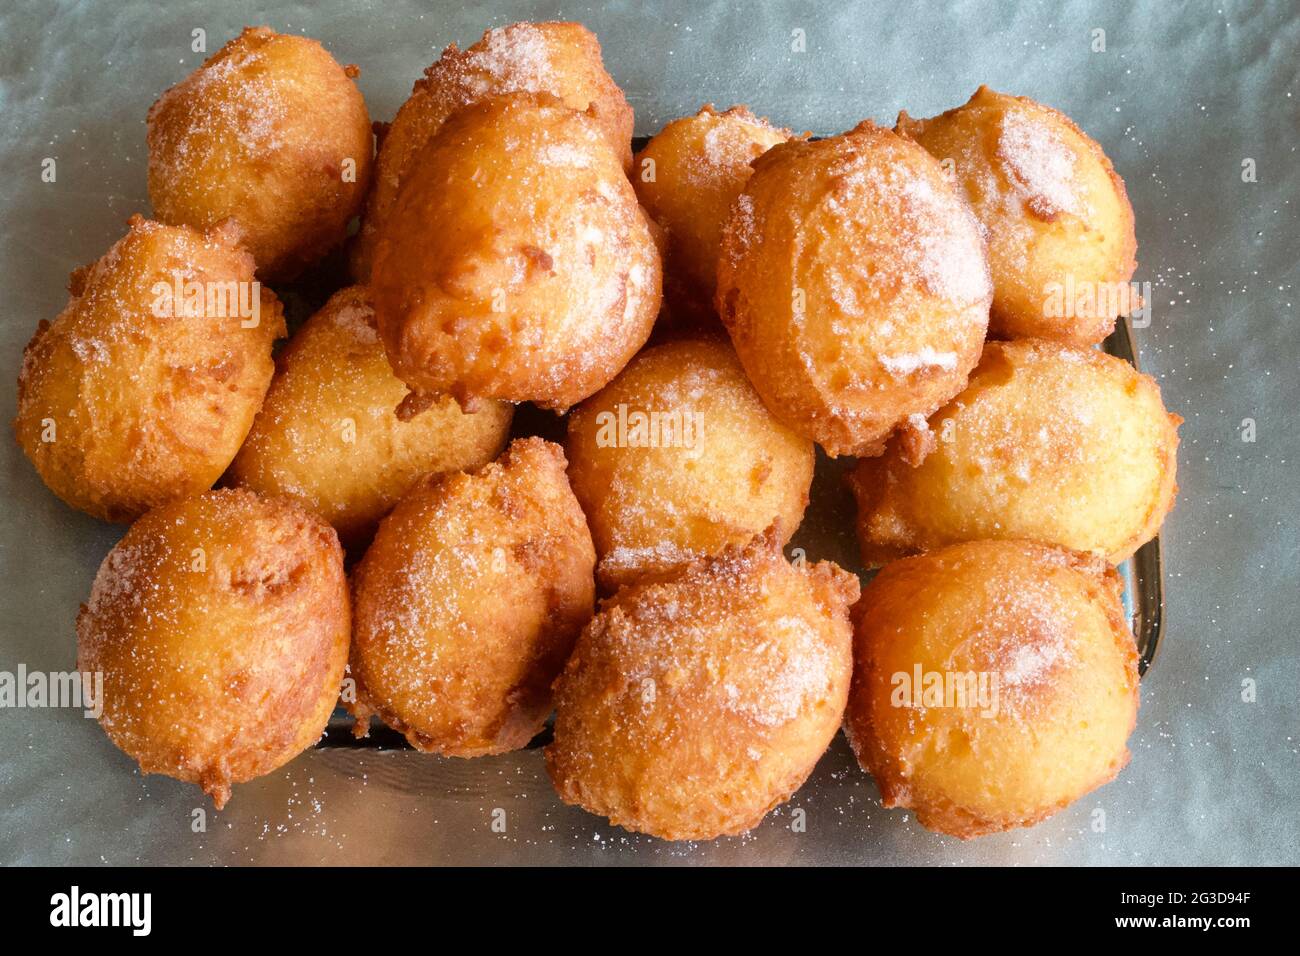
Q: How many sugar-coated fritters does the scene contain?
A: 14